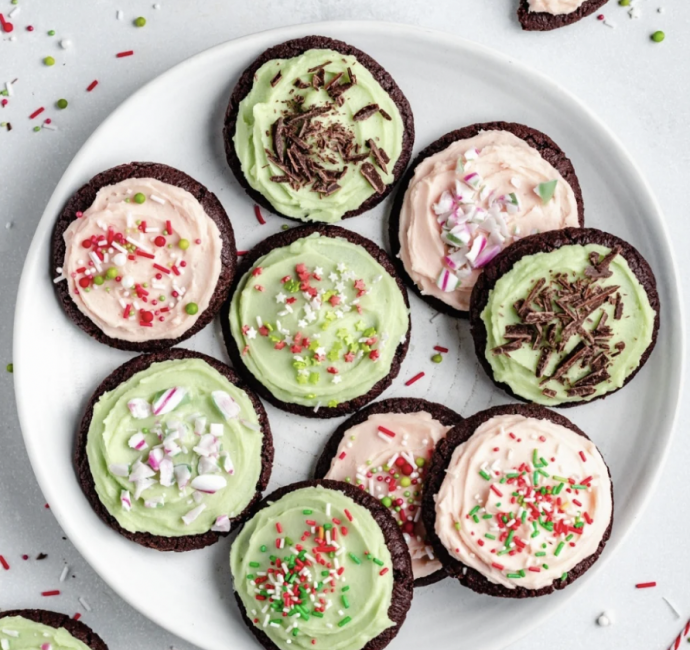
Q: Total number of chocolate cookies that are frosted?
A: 11